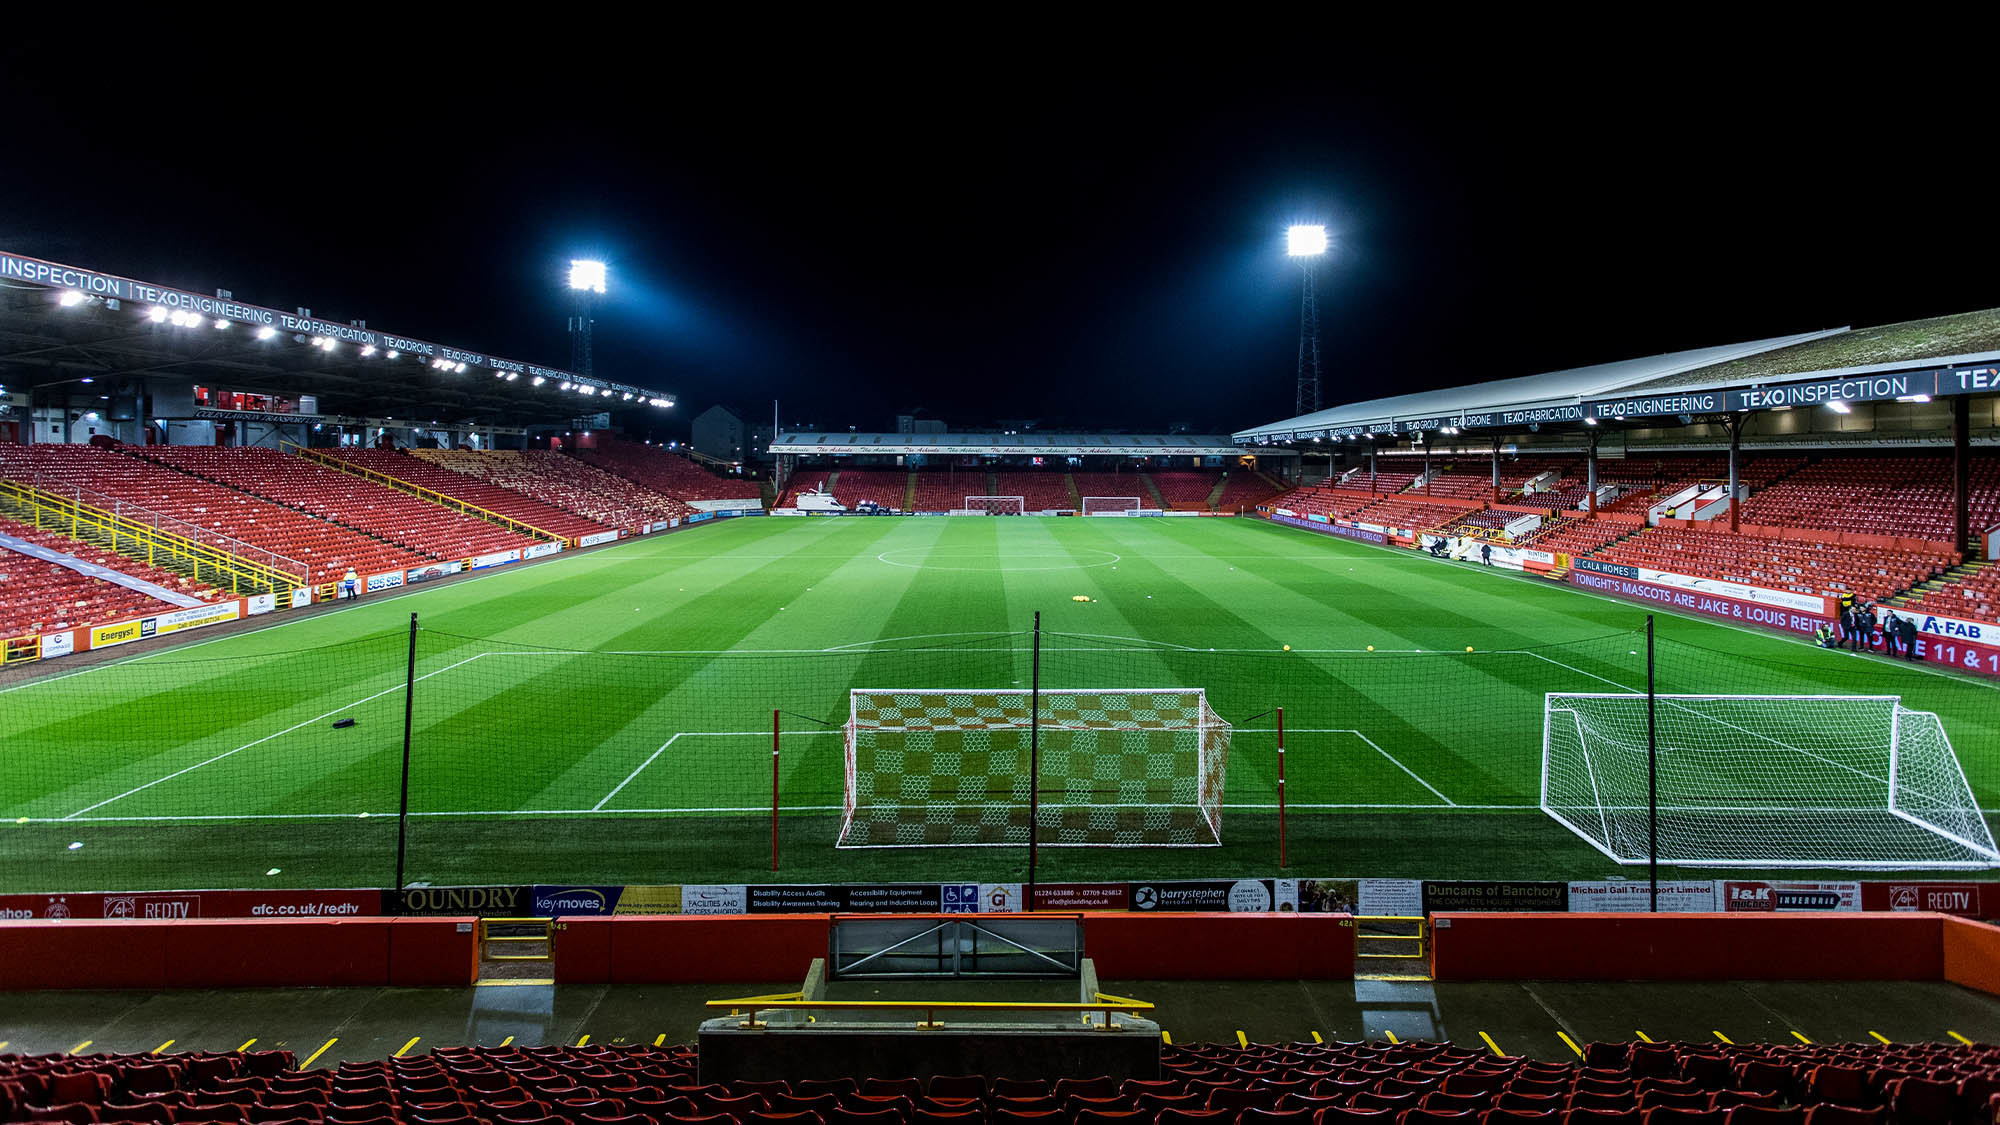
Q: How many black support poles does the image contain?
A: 3